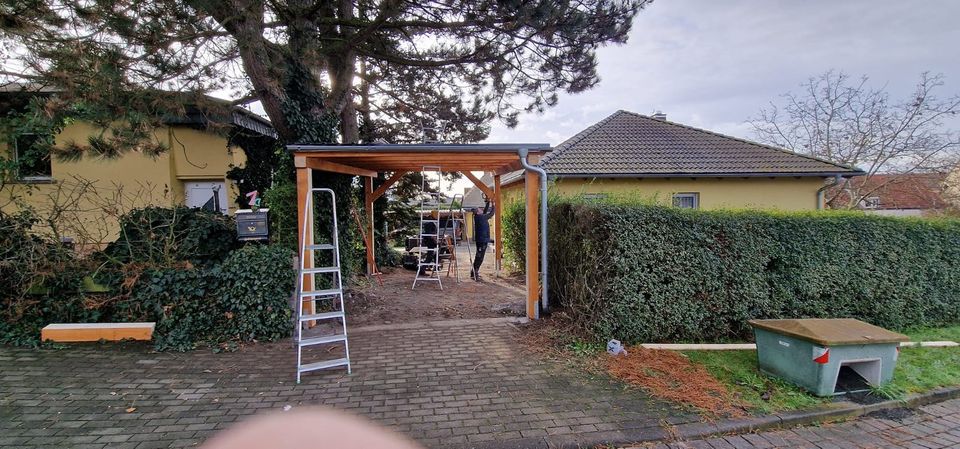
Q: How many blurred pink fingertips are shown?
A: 1